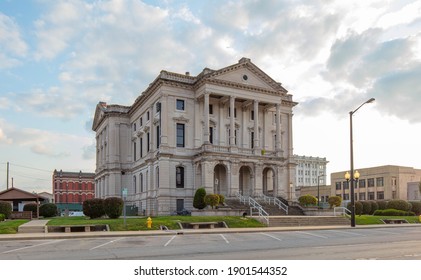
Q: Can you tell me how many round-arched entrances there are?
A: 3